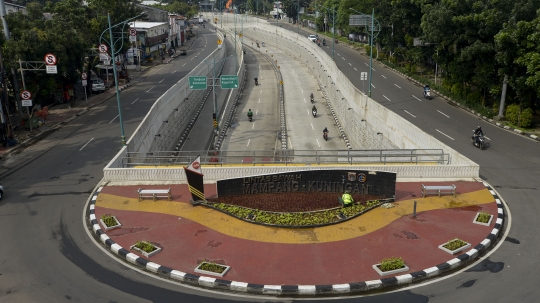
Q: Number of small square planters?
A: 6